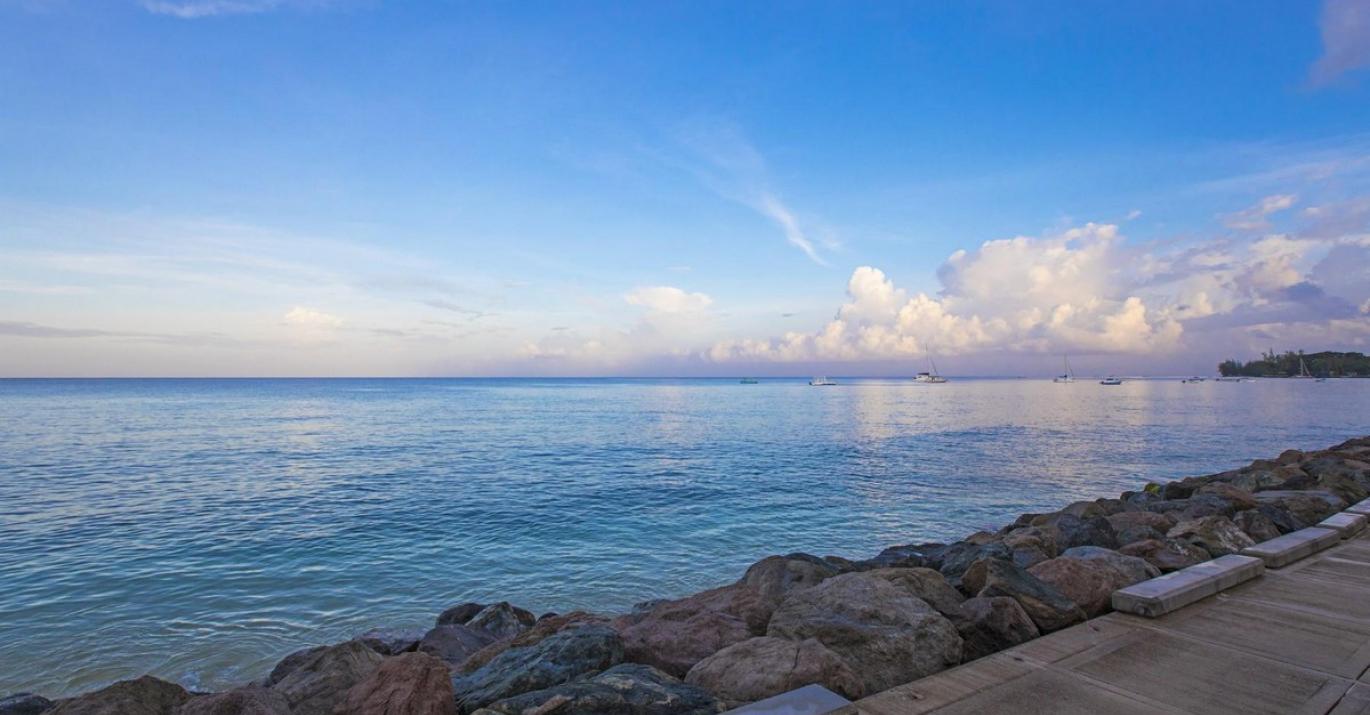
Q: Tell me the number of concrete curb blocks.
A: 5